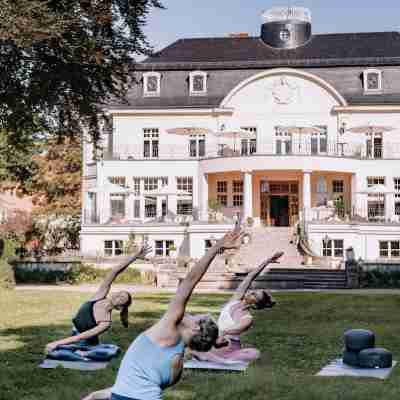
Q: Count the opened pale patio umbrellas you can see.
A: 7